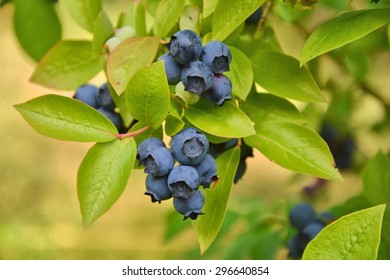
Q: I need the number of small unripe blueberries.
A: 3